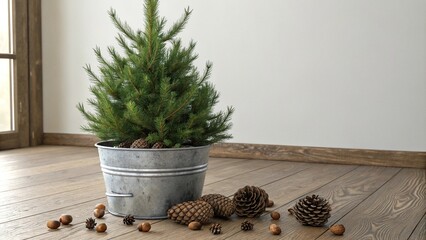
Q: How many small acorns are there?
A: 11